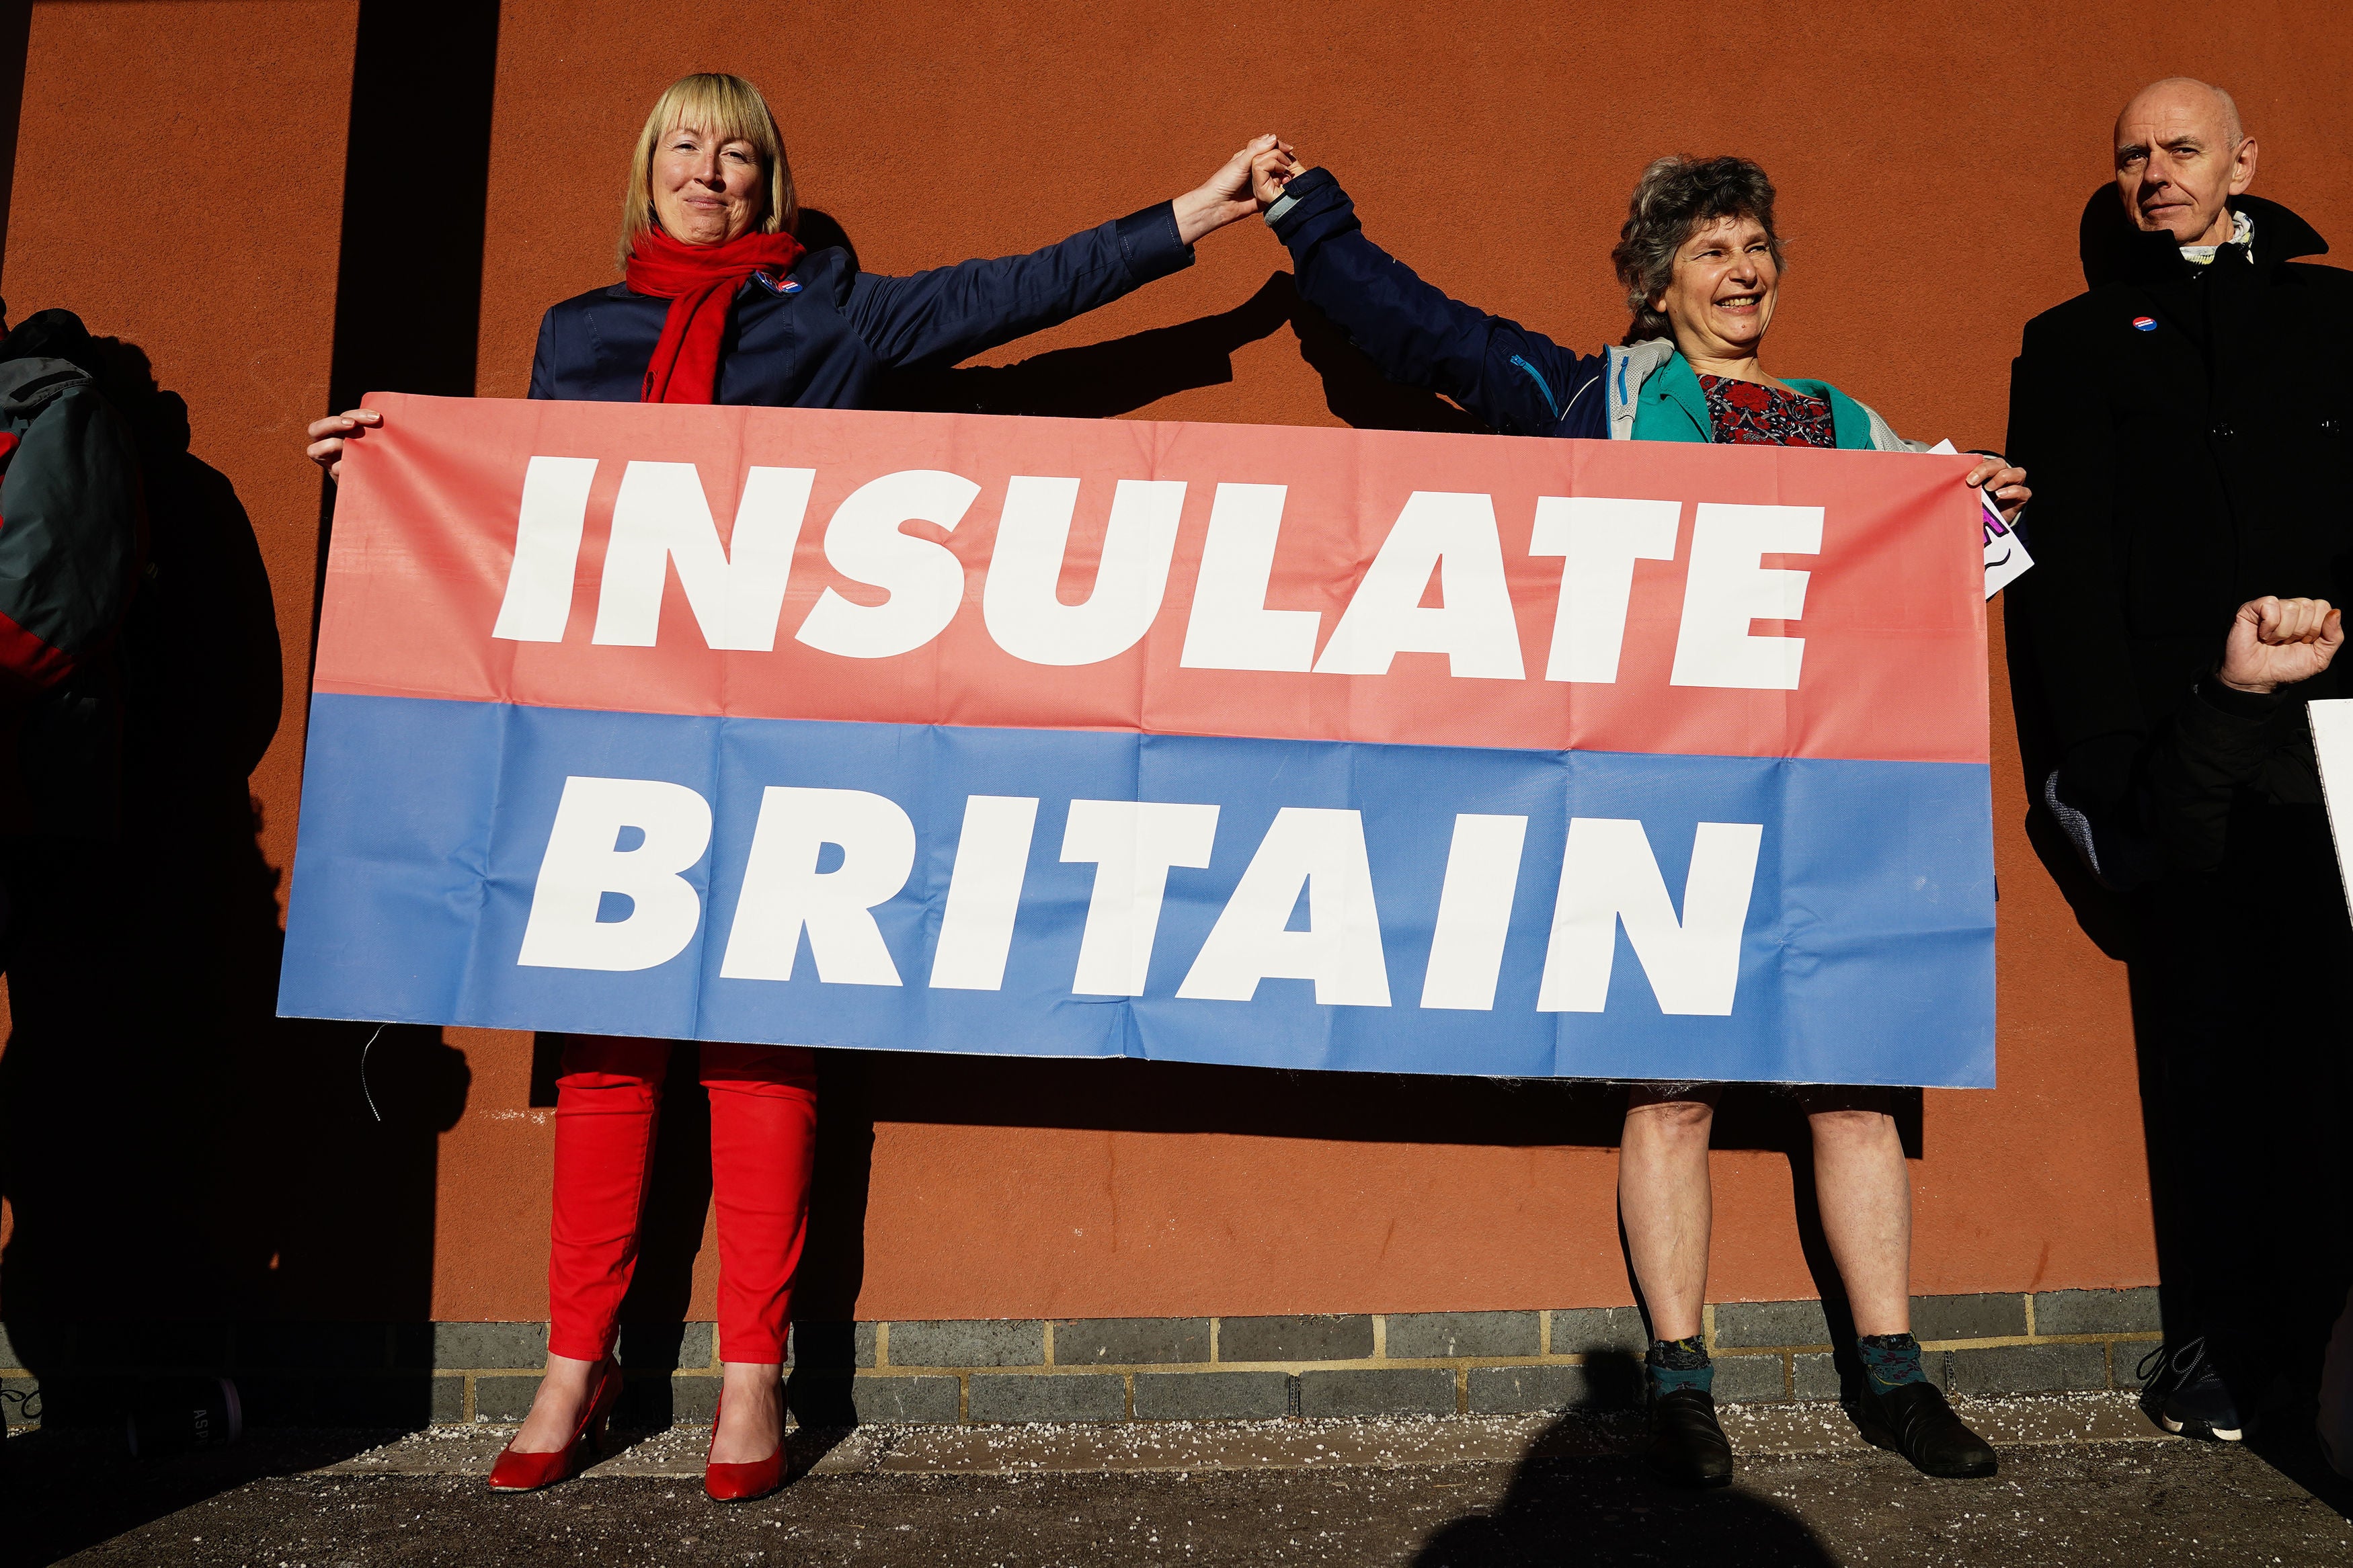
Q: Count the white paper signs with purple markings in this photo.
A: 1